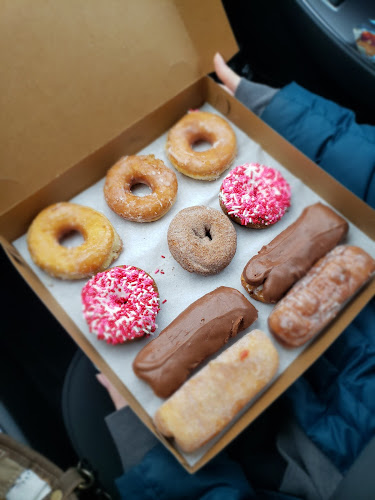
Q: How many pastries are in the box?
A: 10